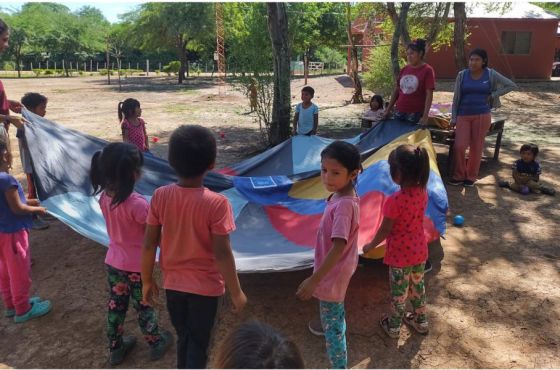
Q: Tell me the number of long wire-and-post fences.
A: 1